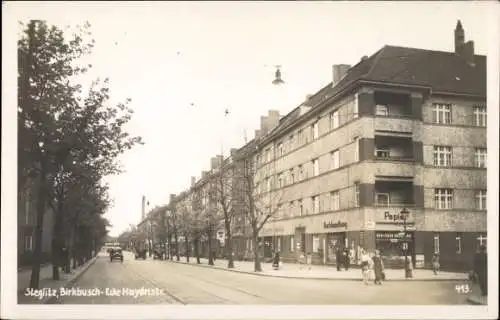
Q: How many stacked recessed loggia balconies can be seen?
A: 3